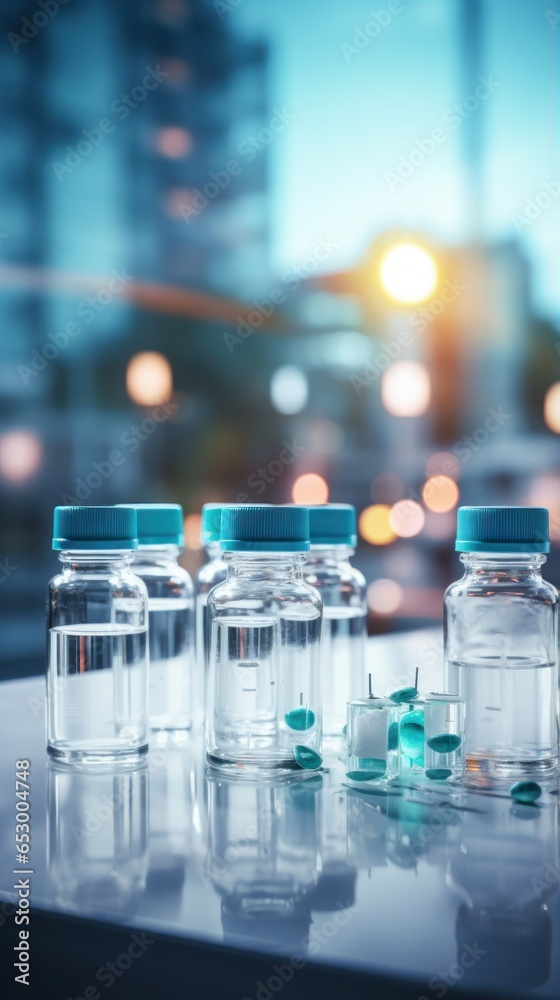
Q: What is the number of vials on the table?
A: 6